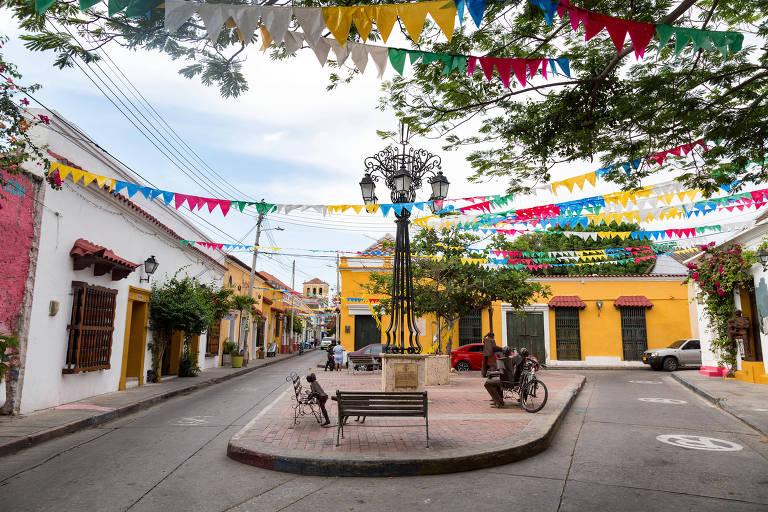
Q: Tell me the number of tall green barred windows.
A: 3